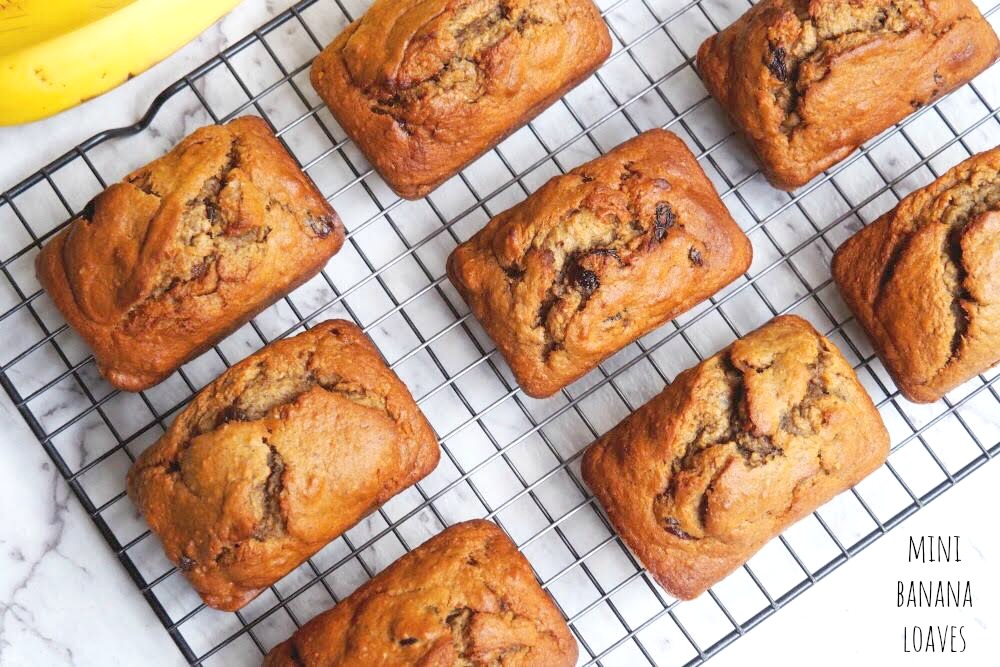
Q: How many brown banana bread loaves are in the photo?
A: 8